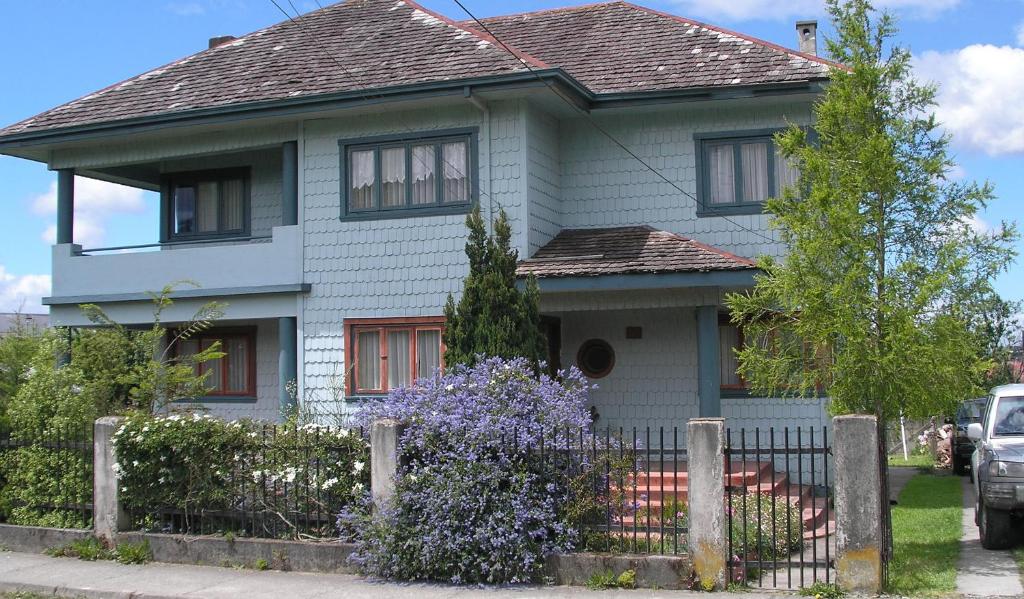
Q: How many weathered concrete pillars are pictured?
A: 4